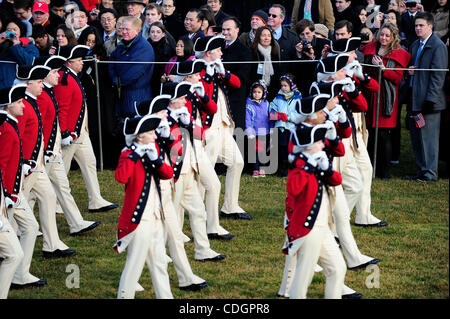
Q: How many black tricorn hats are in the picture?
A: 14